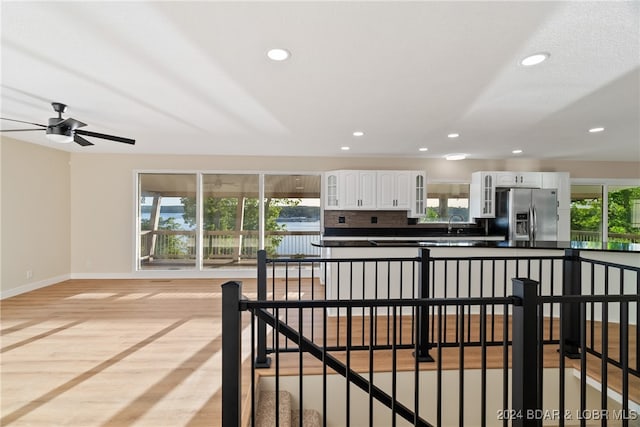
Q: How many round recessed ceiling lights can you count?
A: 8